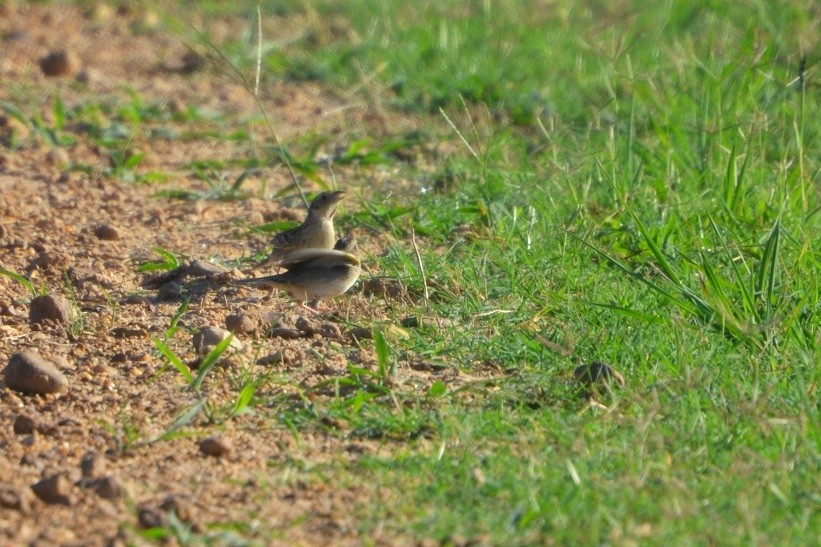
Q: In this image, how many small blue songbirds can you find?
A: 0